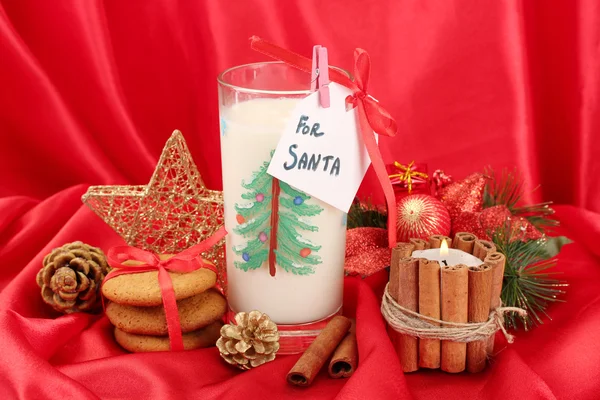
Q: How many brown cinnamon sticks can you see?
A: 13